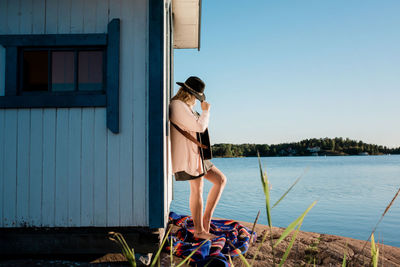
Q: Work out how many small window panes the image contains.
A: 3